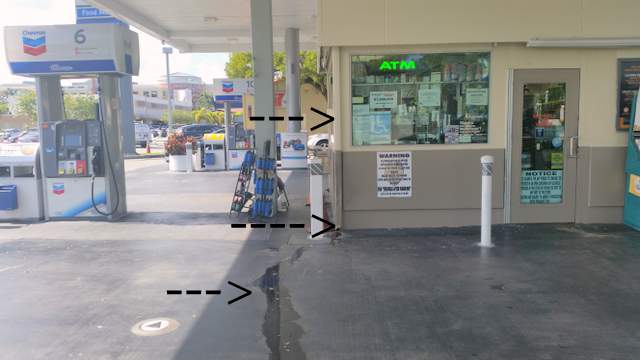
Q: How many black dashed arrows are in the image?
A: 3